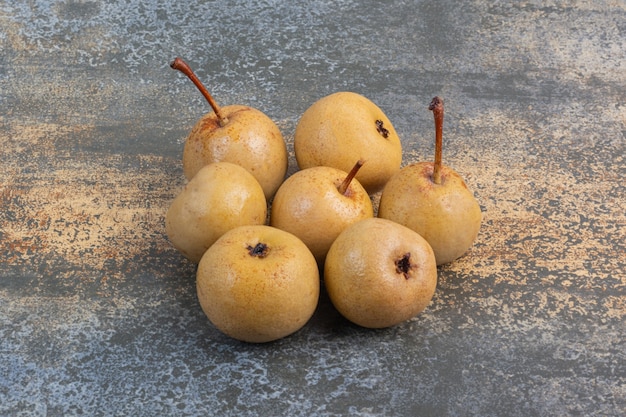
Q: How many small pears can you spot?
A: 7